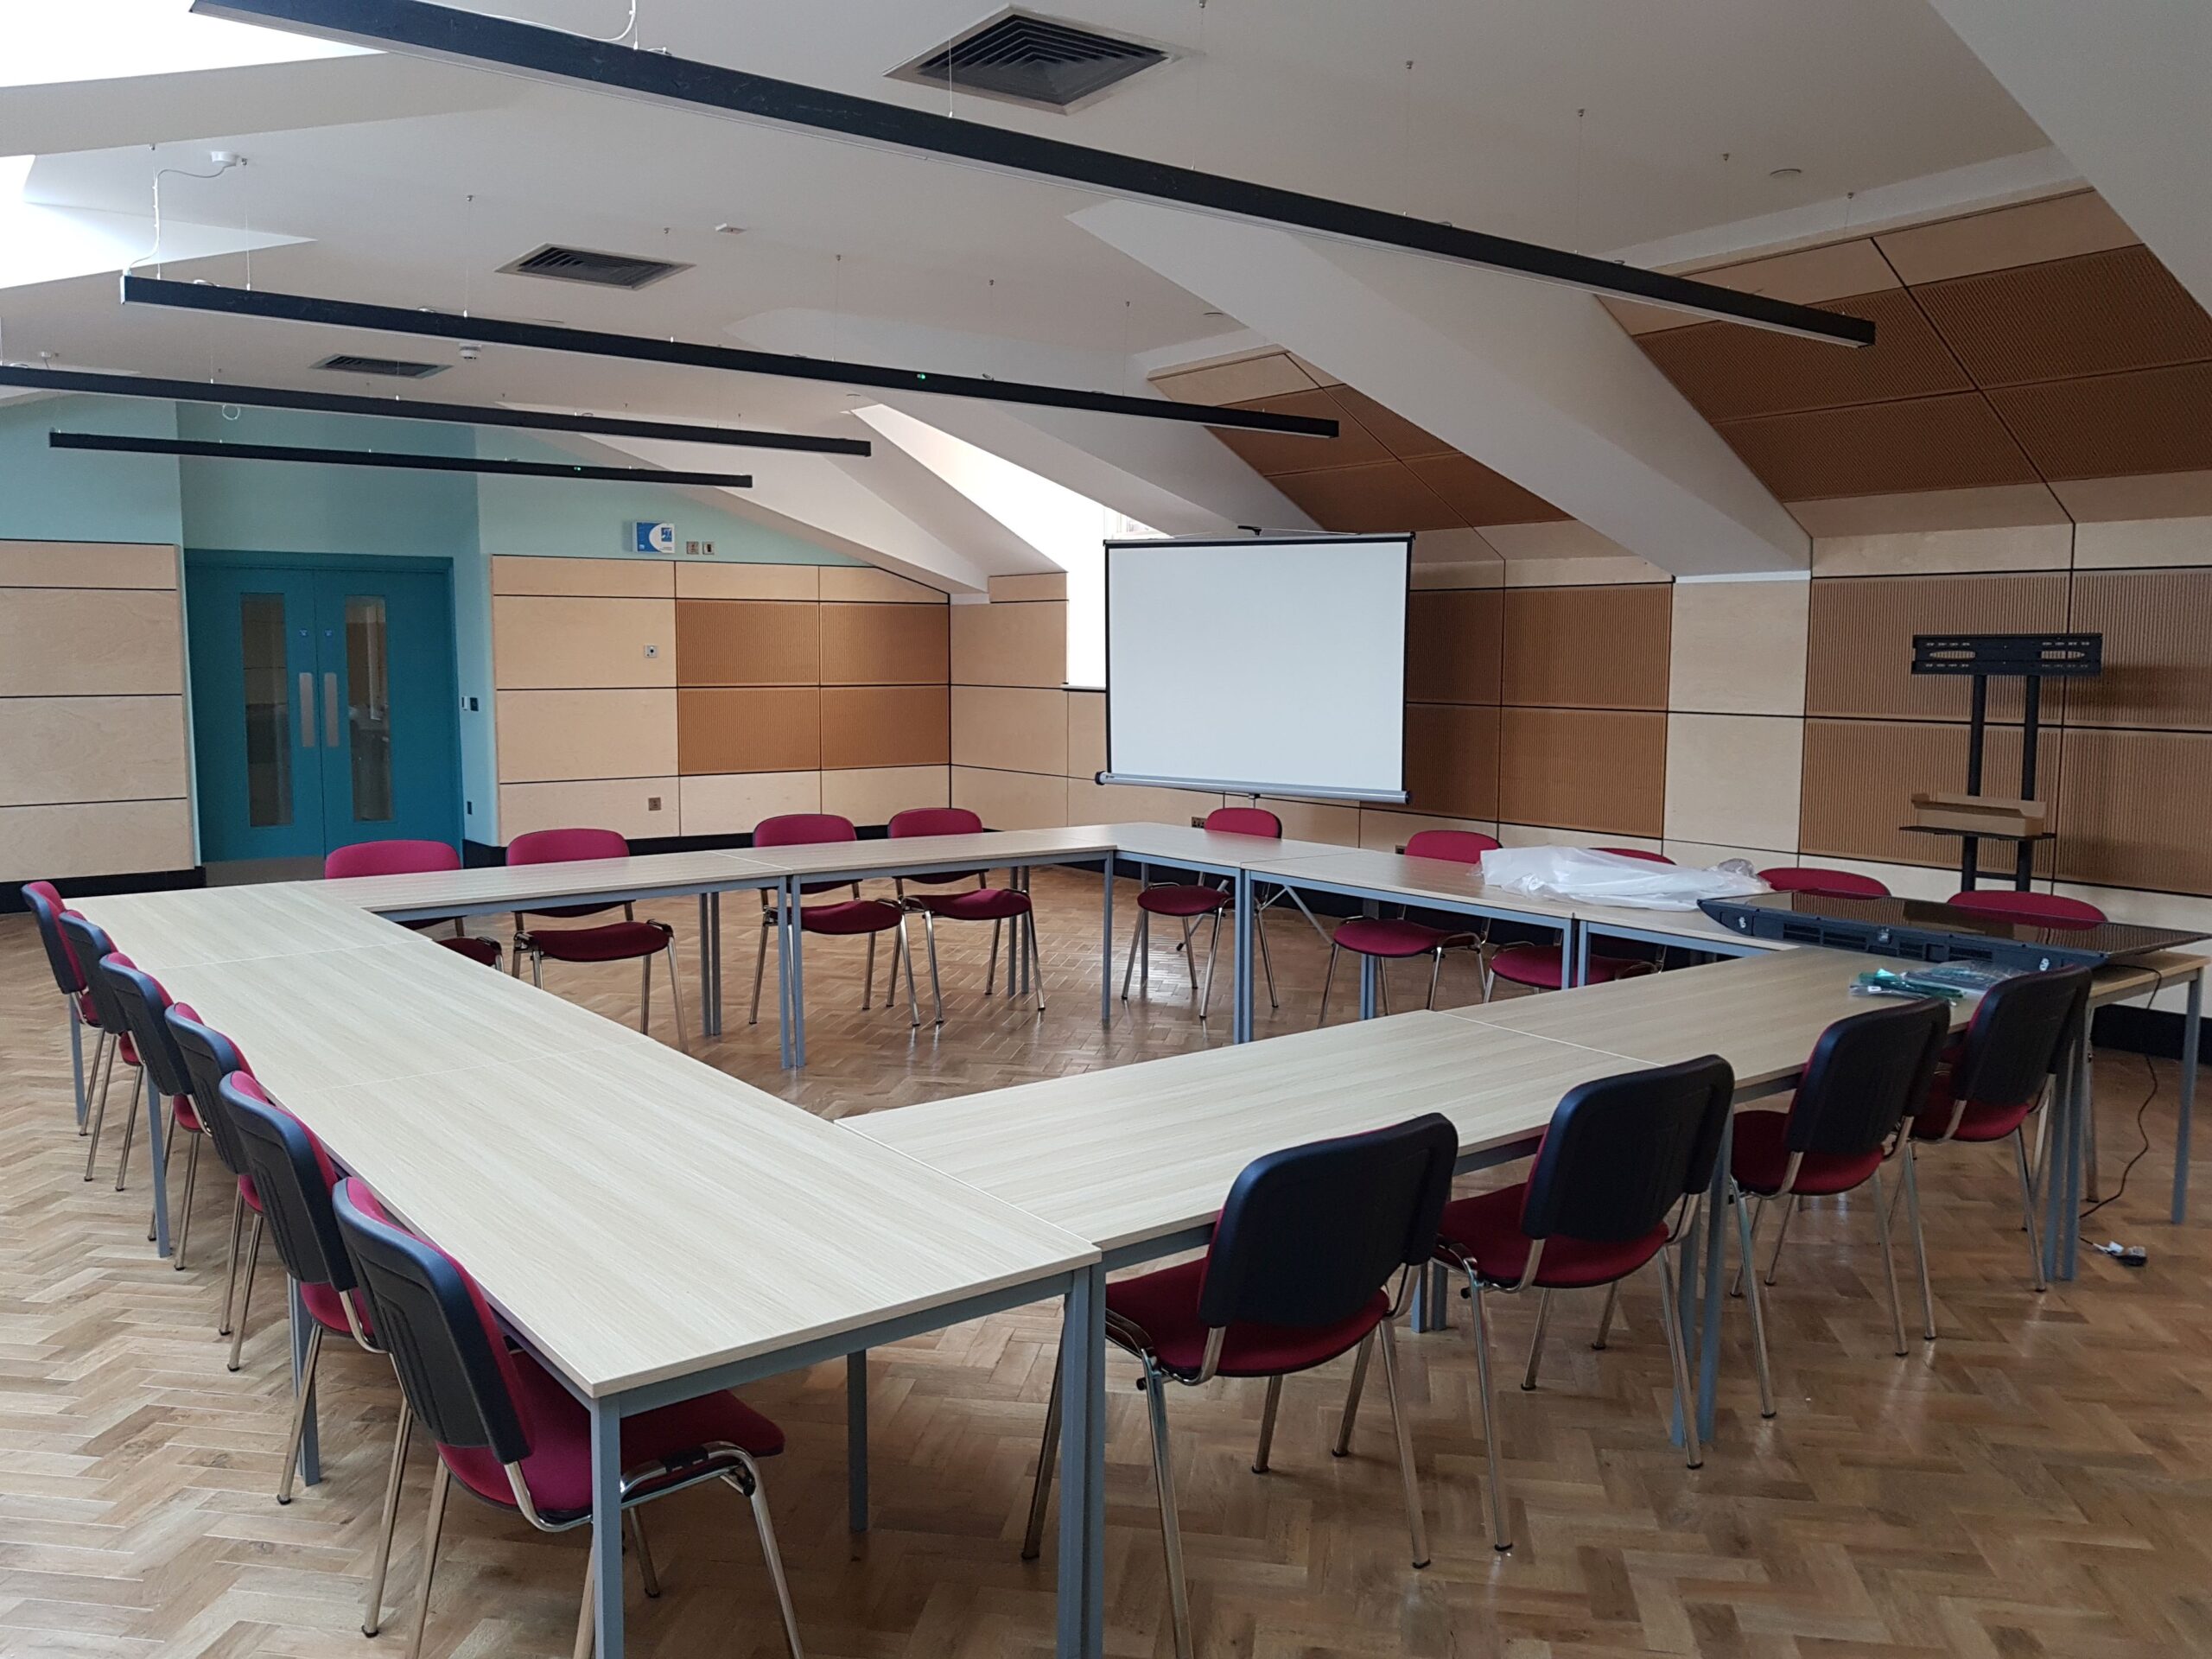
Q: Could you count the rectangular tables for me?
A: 10